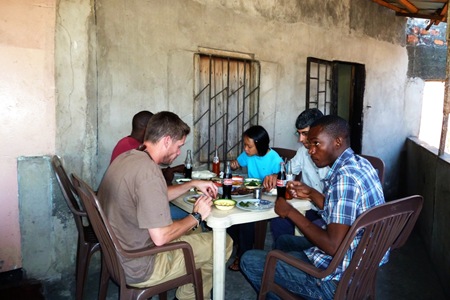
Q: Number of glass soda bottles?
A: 5